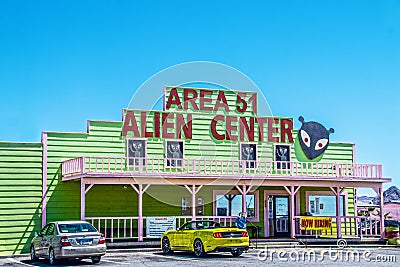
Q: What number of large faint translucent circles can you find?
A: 1